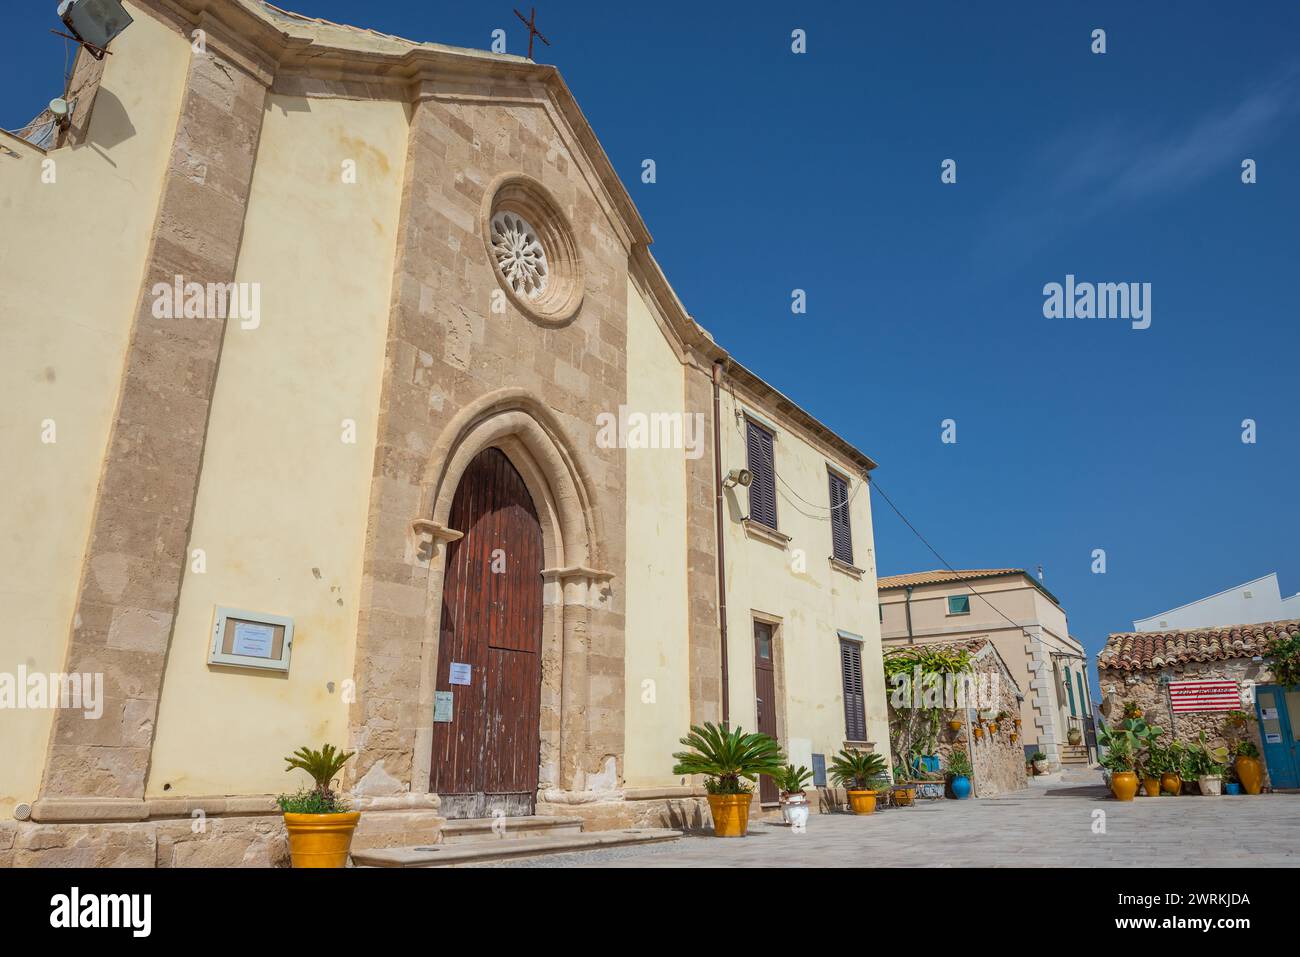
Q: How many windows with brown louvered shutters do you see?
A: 3